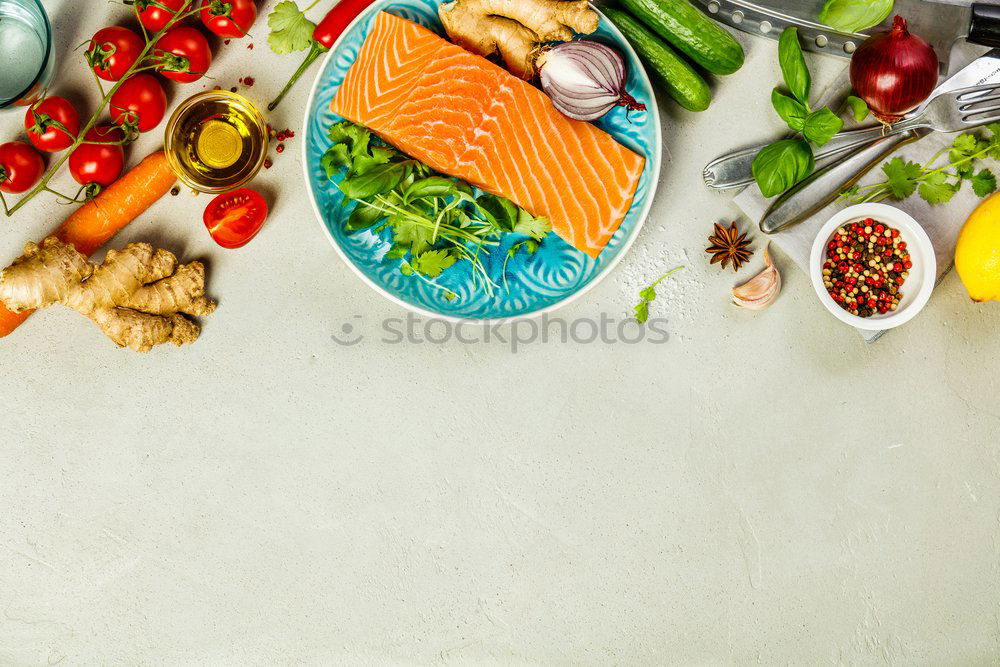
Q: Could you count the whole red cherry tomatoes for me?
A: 8